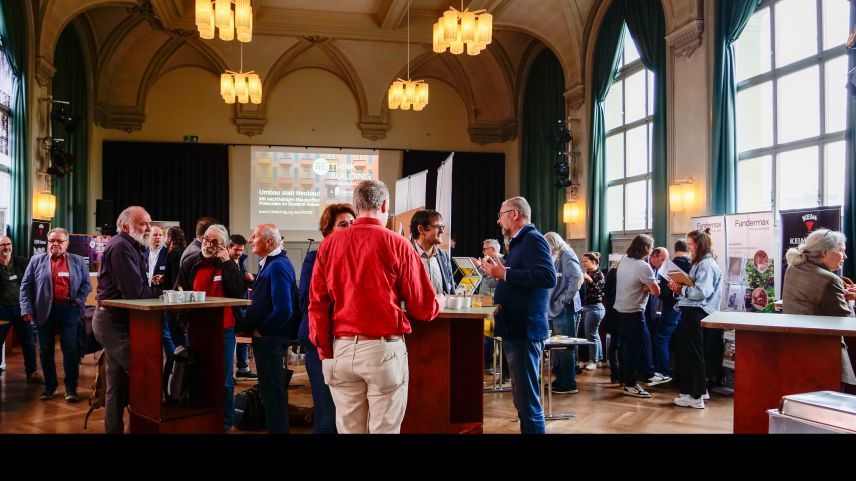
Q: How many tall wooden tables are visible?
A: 3